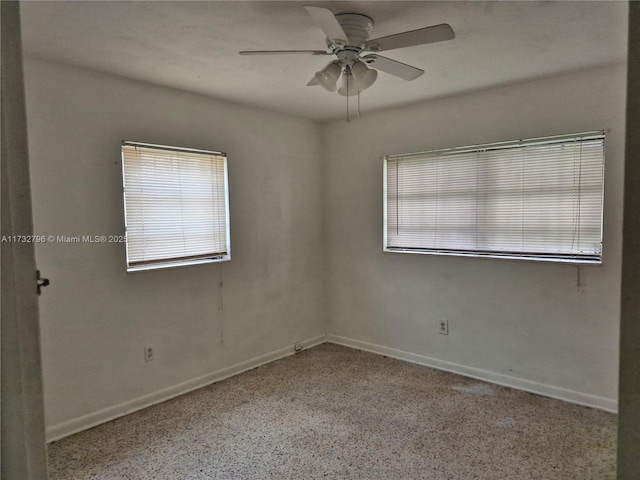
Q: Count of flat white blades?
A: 5